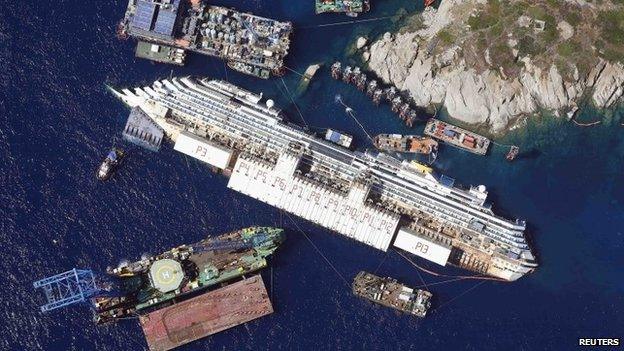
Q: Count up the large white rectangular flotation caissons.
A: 11